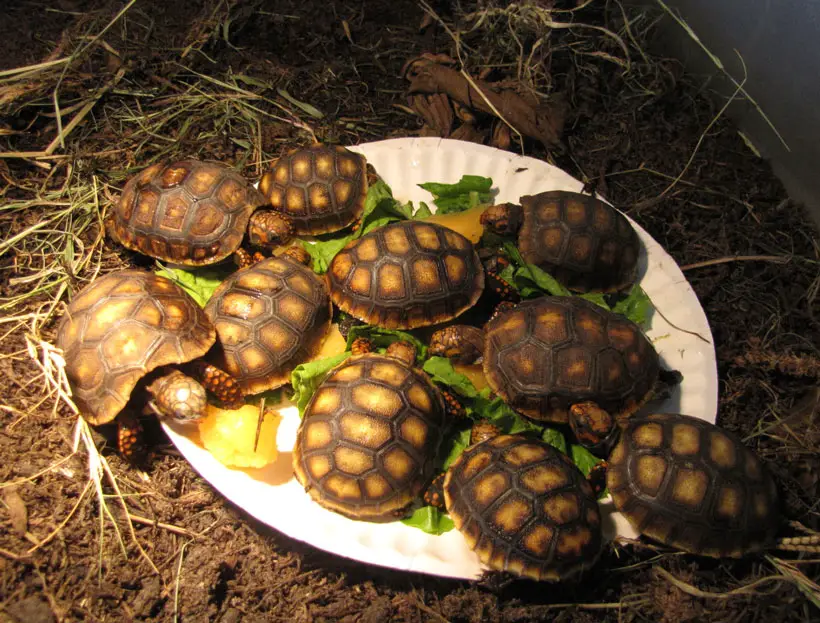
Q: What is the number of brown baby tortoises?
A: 10